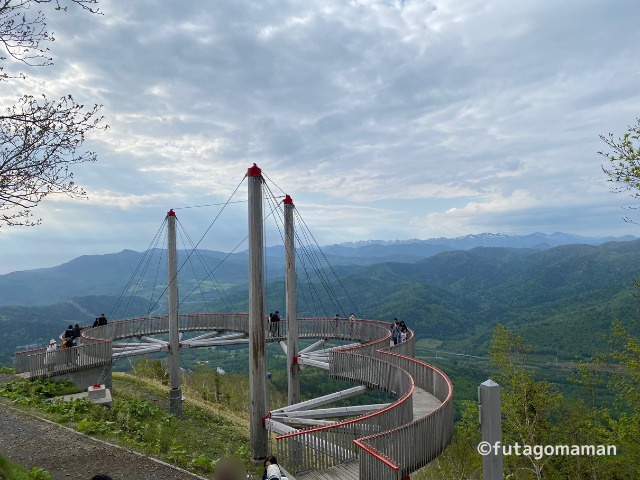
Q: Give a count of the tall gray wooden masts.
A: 3